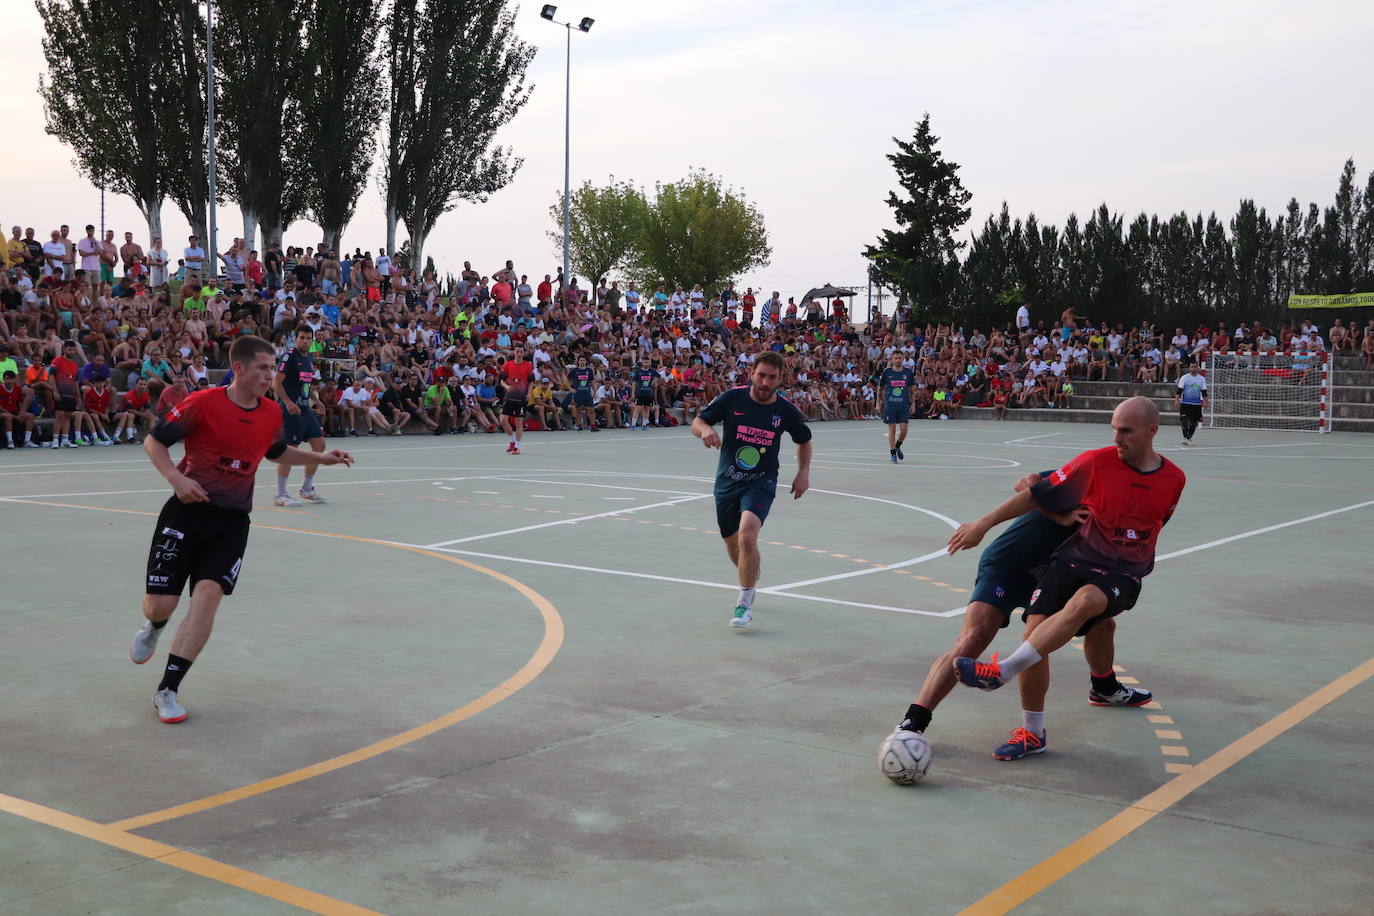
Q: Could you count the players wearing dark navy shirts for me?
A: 6